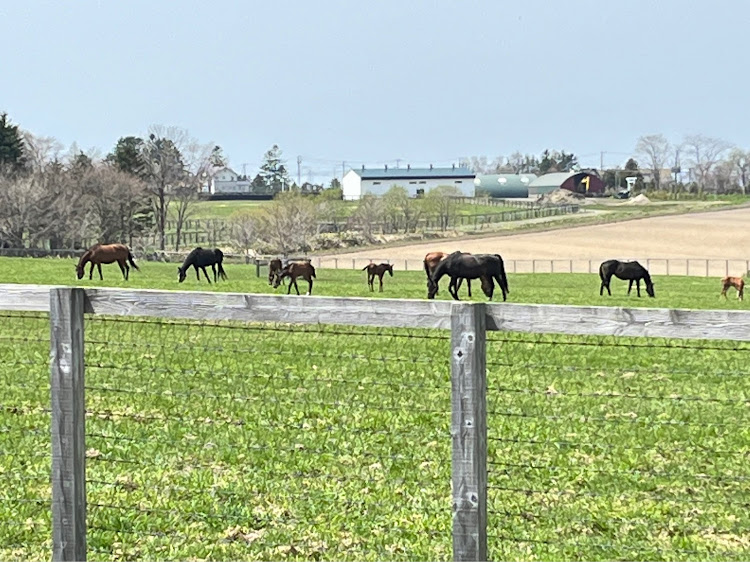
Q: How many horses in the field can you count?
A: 9